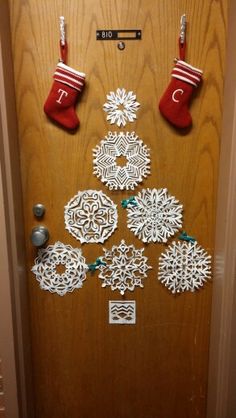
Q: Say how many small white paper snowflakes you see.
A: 1